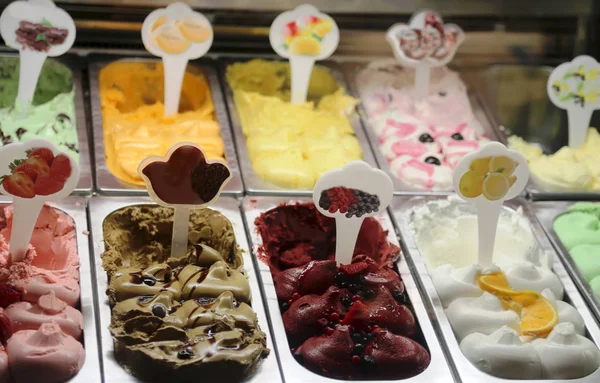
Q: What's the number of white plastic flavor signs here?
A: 9